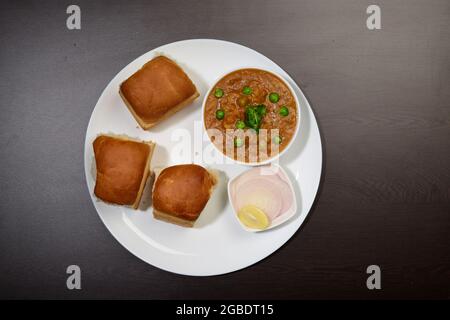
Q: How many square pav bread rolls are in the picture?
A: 3